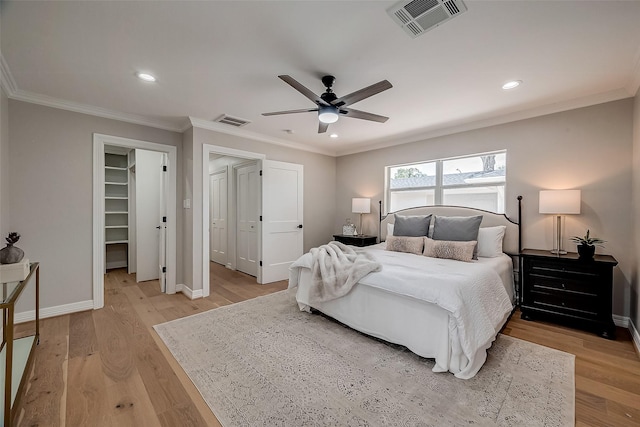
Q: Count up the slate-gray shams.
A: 2